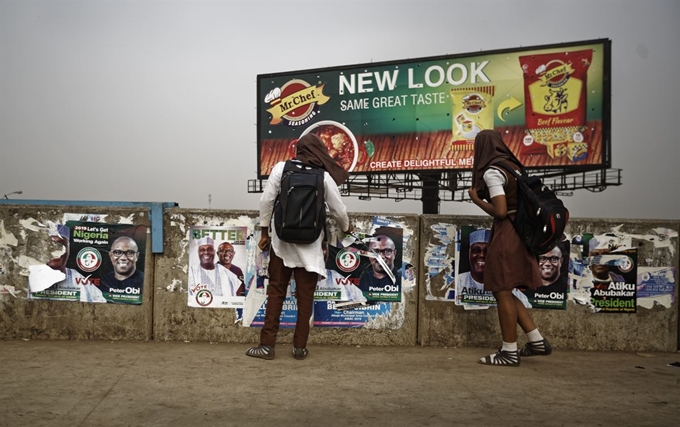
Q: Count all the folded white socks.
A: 2